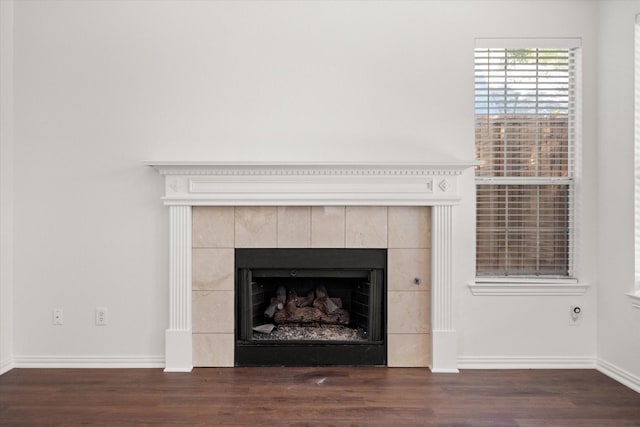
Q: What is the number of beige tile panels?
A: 12